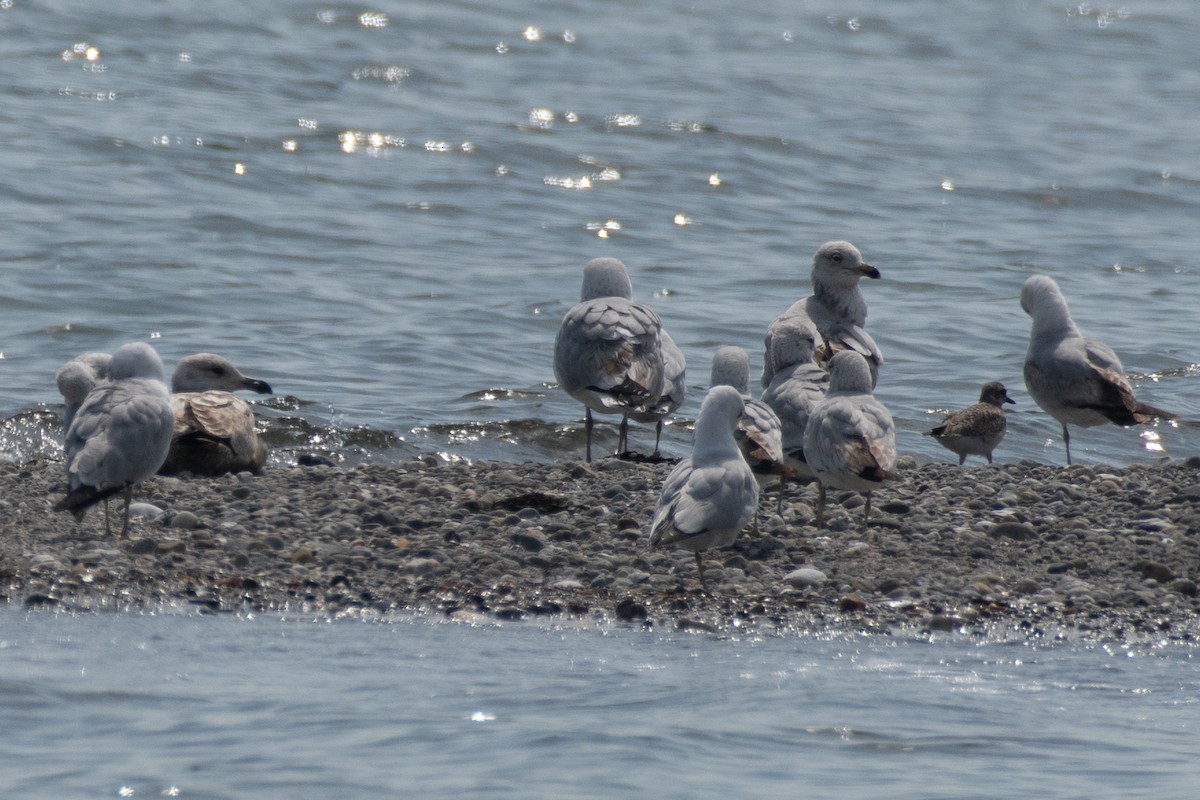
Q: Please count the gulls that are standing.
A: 10